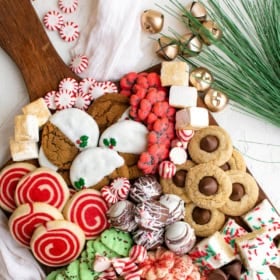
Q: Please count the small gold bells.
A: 7